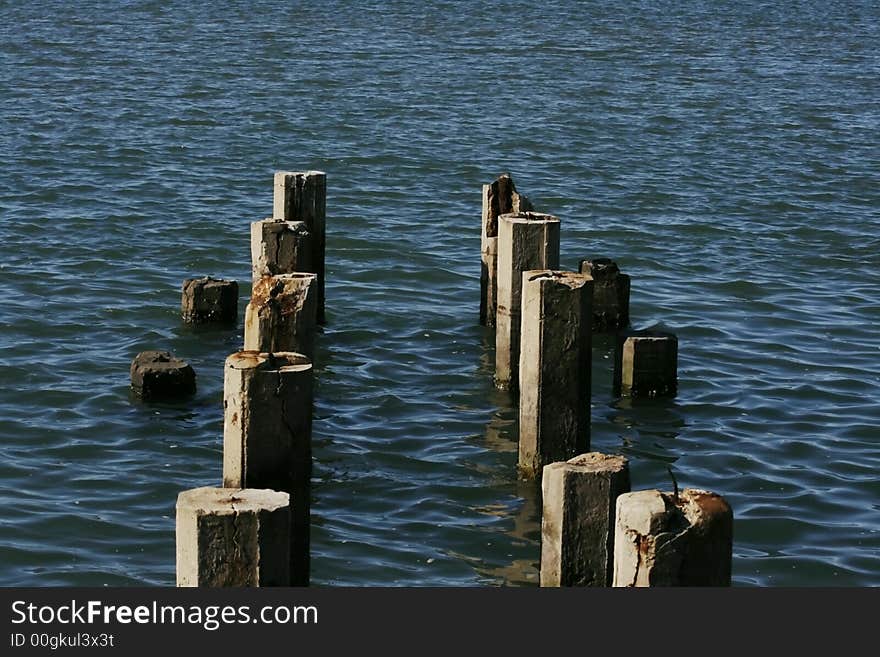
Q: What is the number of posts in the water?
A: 14